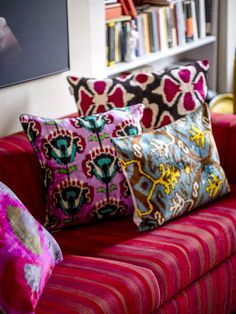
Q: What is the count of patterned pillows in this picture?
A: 4